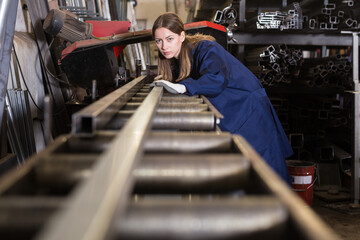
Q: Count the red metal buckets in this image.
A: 1